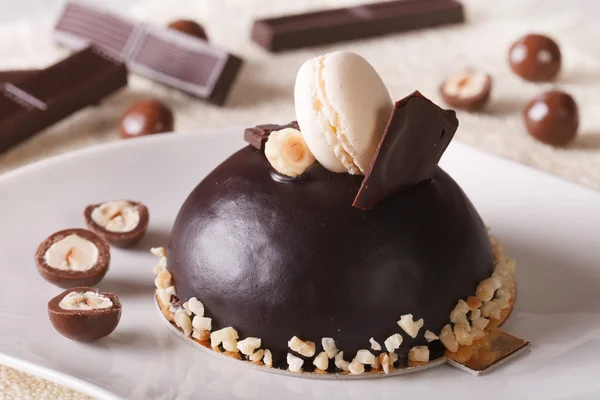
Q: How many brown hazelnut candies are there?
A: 8